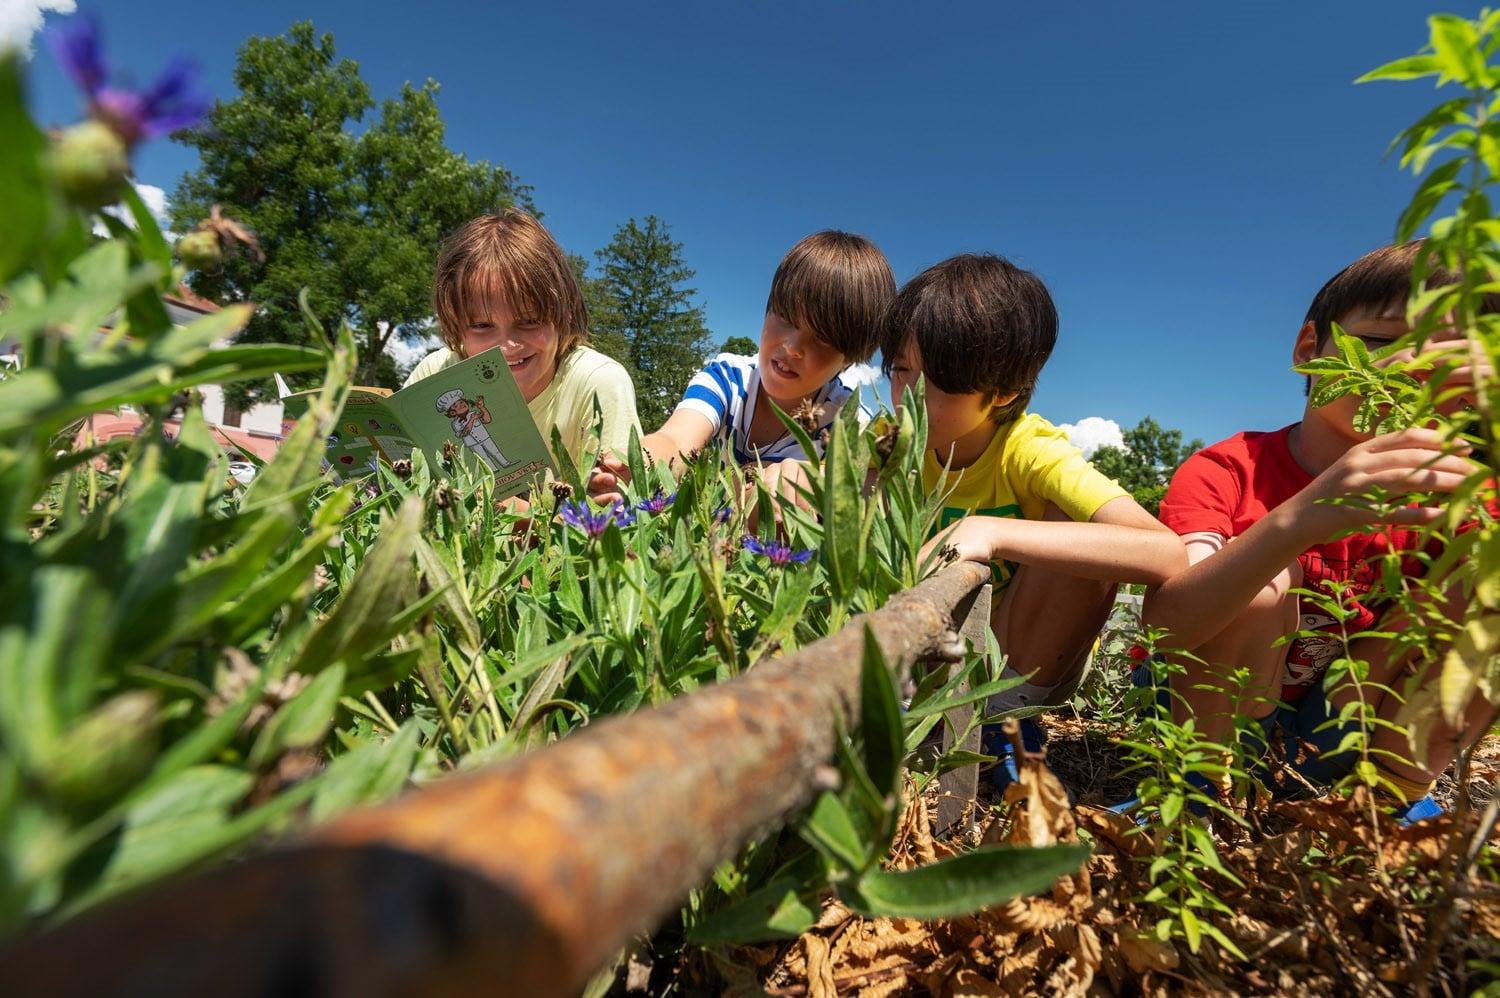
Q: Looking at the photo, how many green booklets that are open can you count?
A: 1